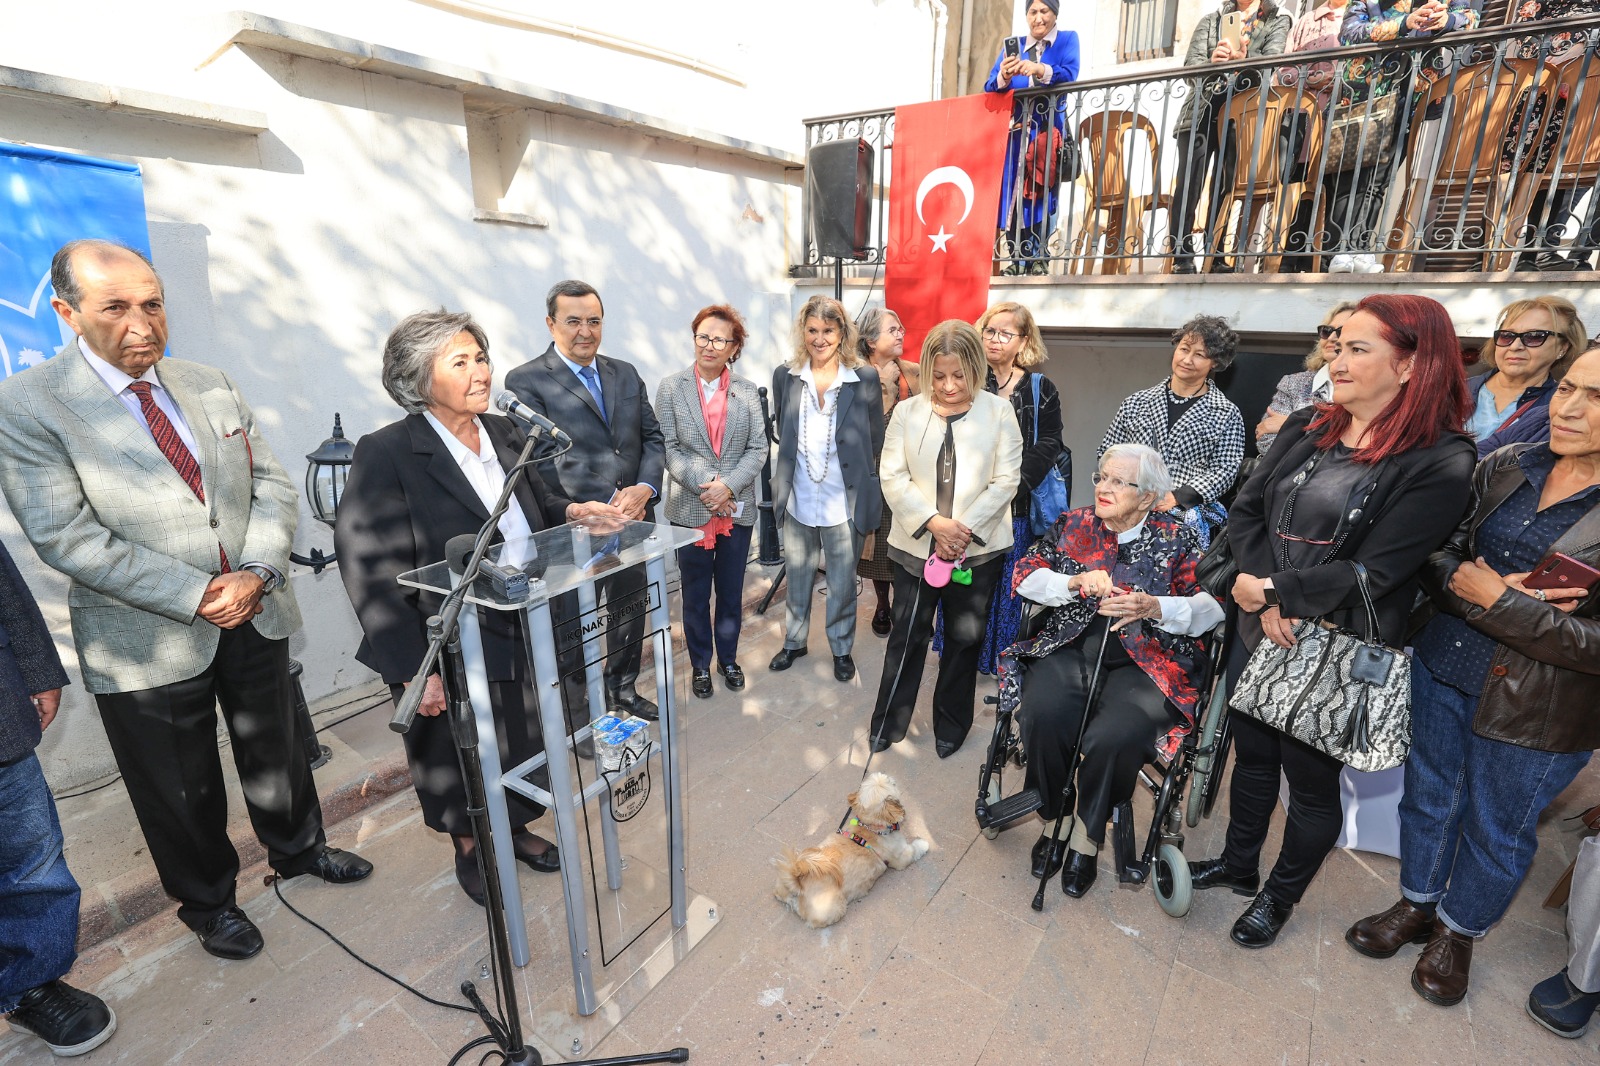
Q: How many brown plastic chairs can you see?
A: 4